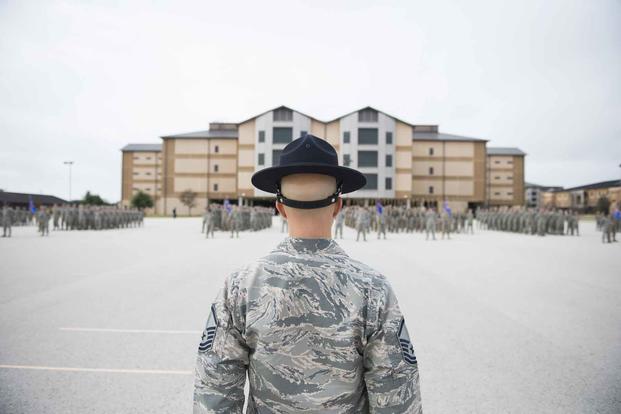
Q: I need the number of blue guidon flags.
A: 5